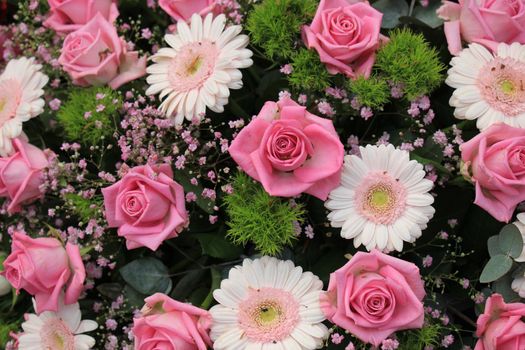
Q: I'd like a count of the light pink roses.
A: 13